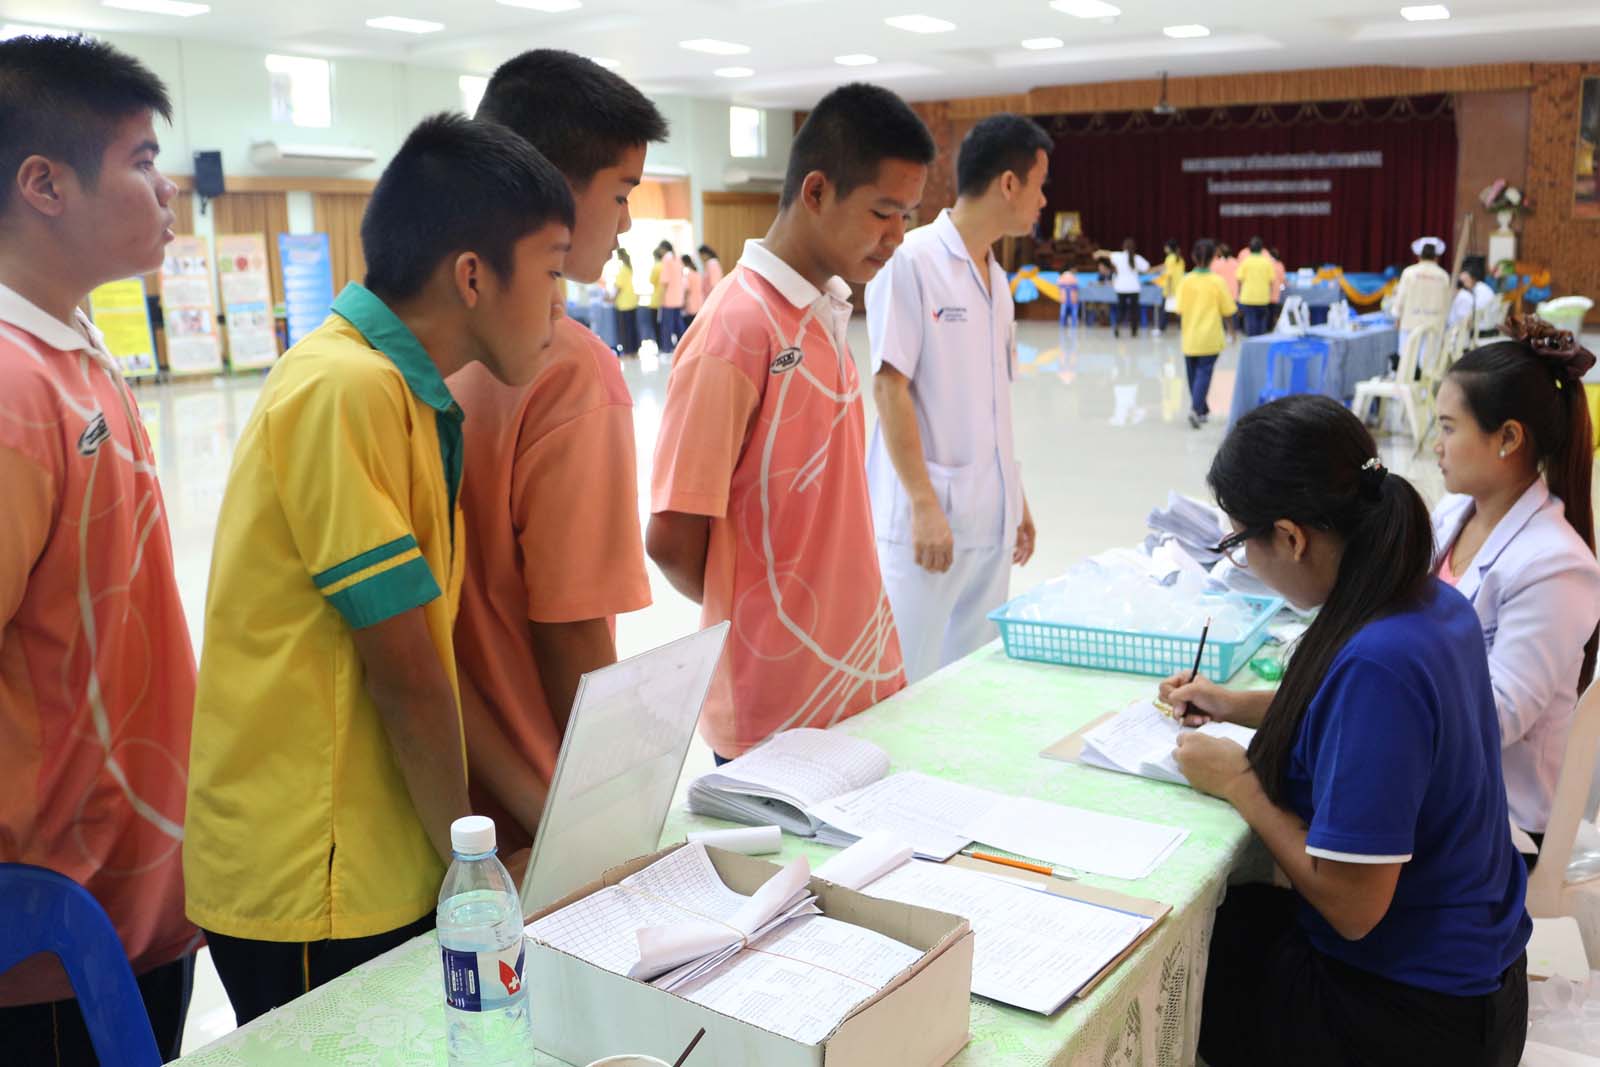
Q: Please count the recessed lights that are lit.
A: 12